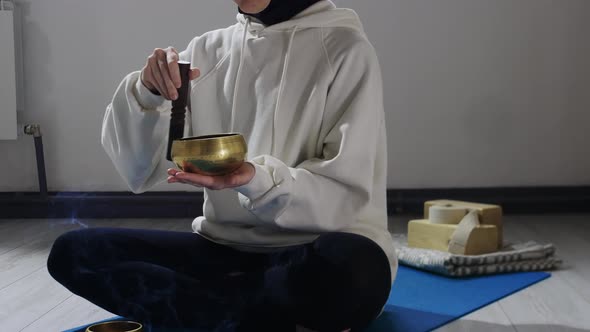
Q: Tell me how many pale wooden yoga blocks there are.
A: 2